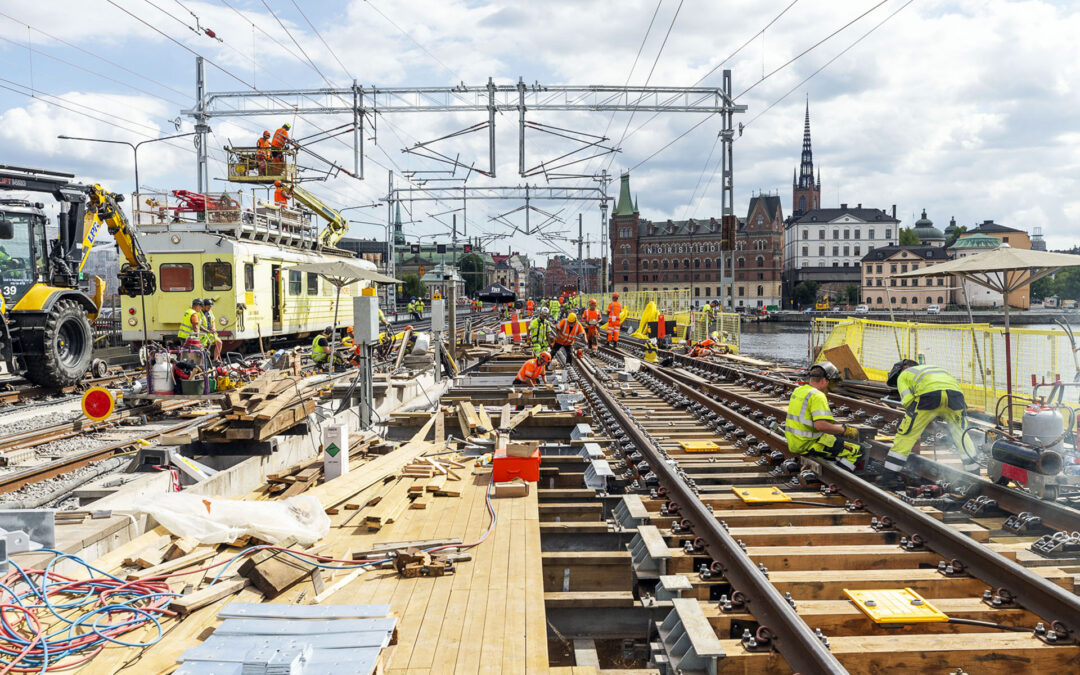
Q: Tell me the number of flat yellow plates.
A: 3